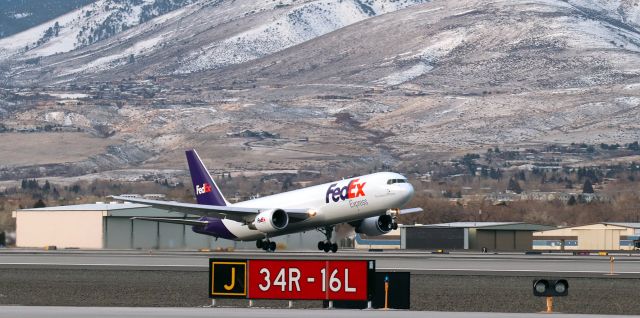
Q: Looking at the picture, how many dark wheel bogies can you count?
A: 2